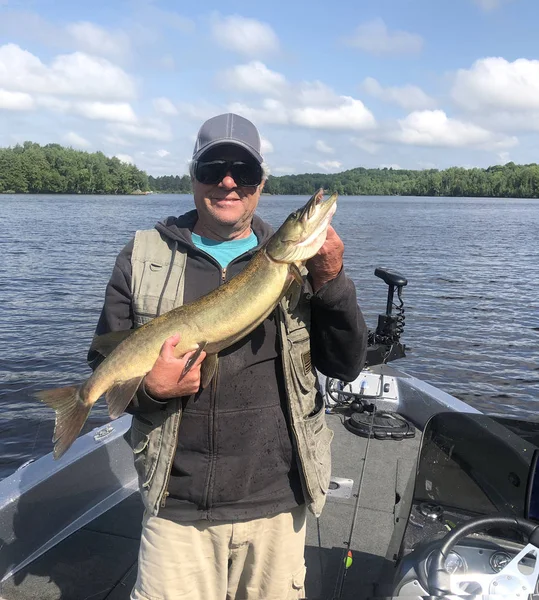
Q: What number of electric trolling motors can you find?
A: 1